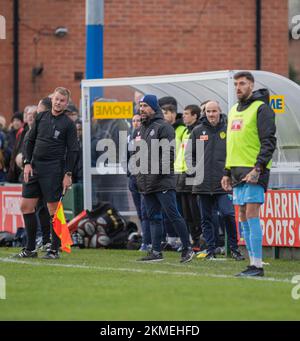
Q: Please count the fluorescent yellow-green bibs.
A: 3